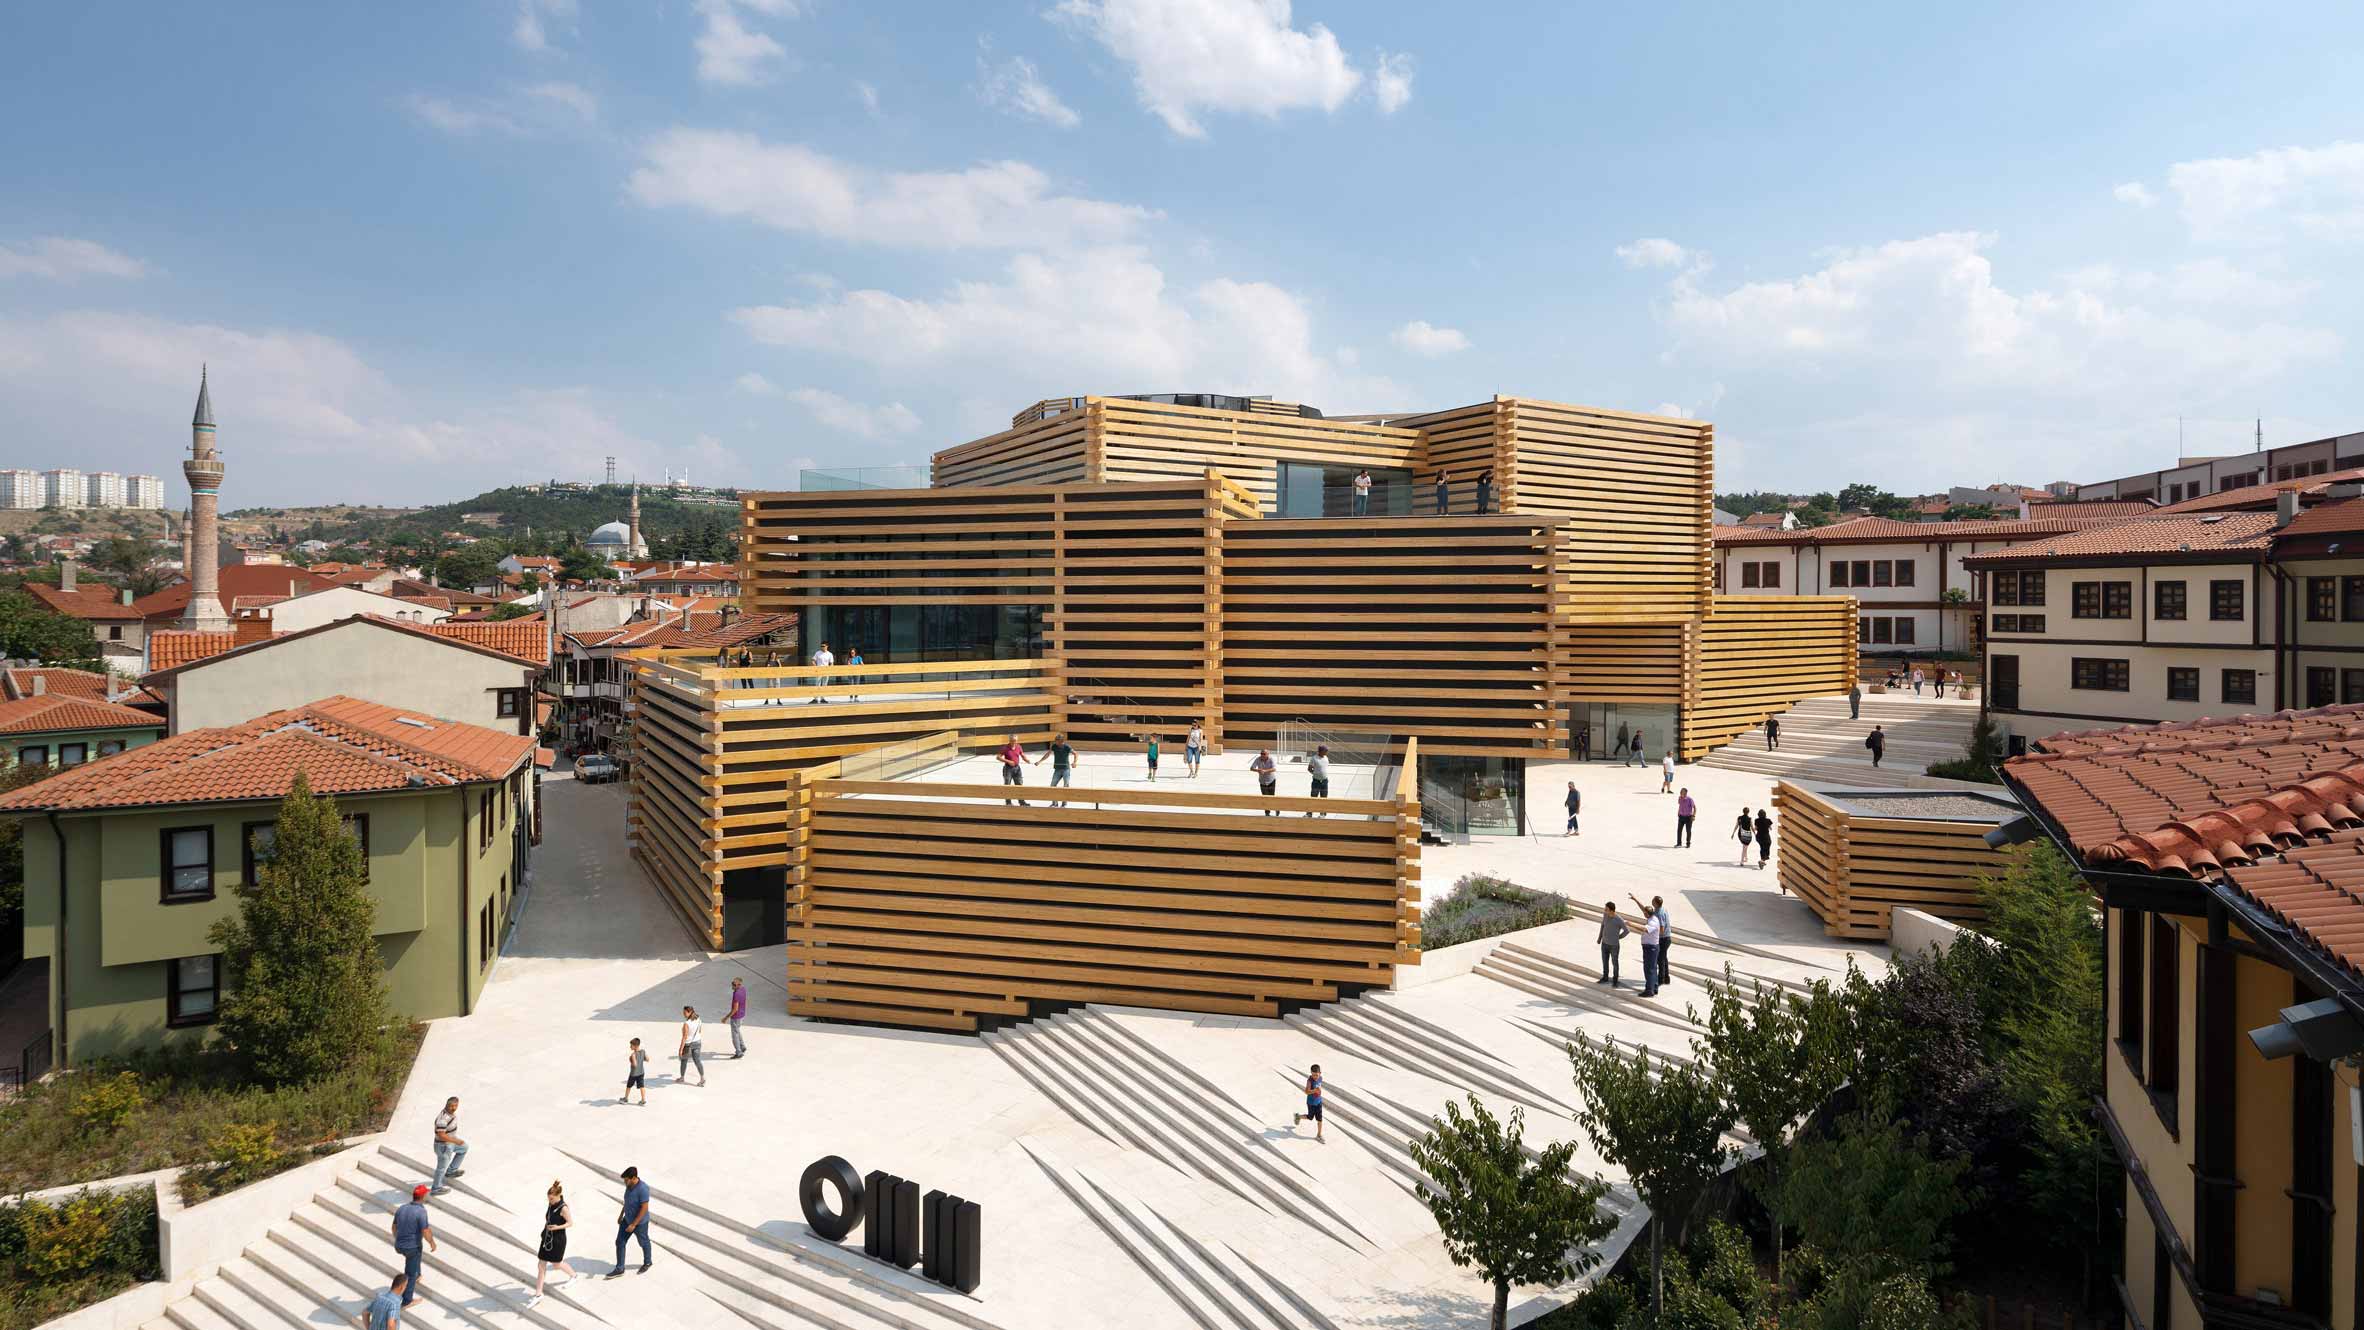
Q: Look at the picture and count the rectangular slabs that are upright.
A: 6